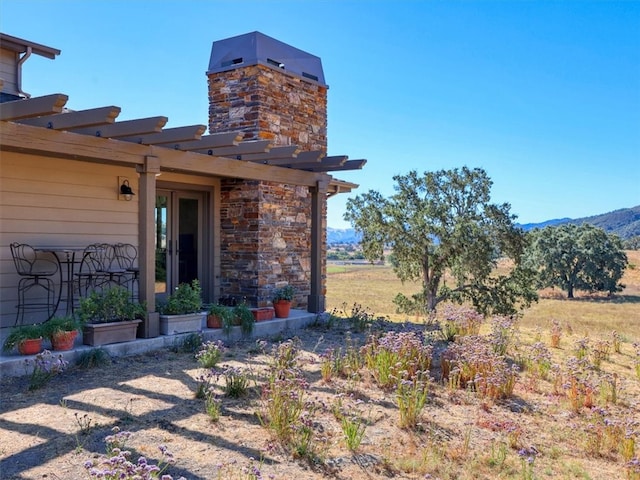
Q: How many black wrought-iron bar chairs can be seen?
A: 4